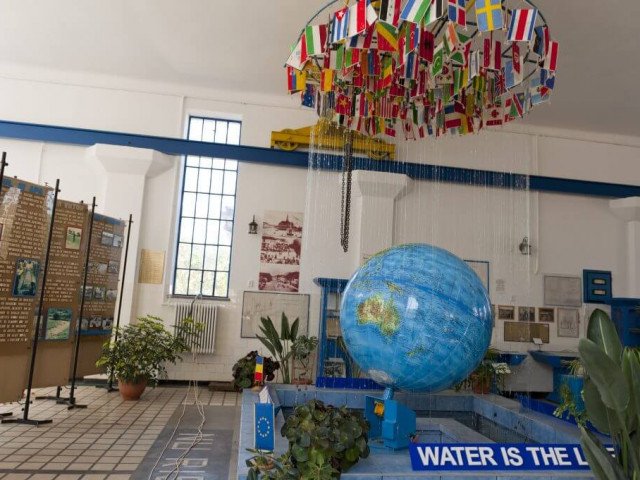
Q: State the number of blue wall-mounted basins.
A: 2